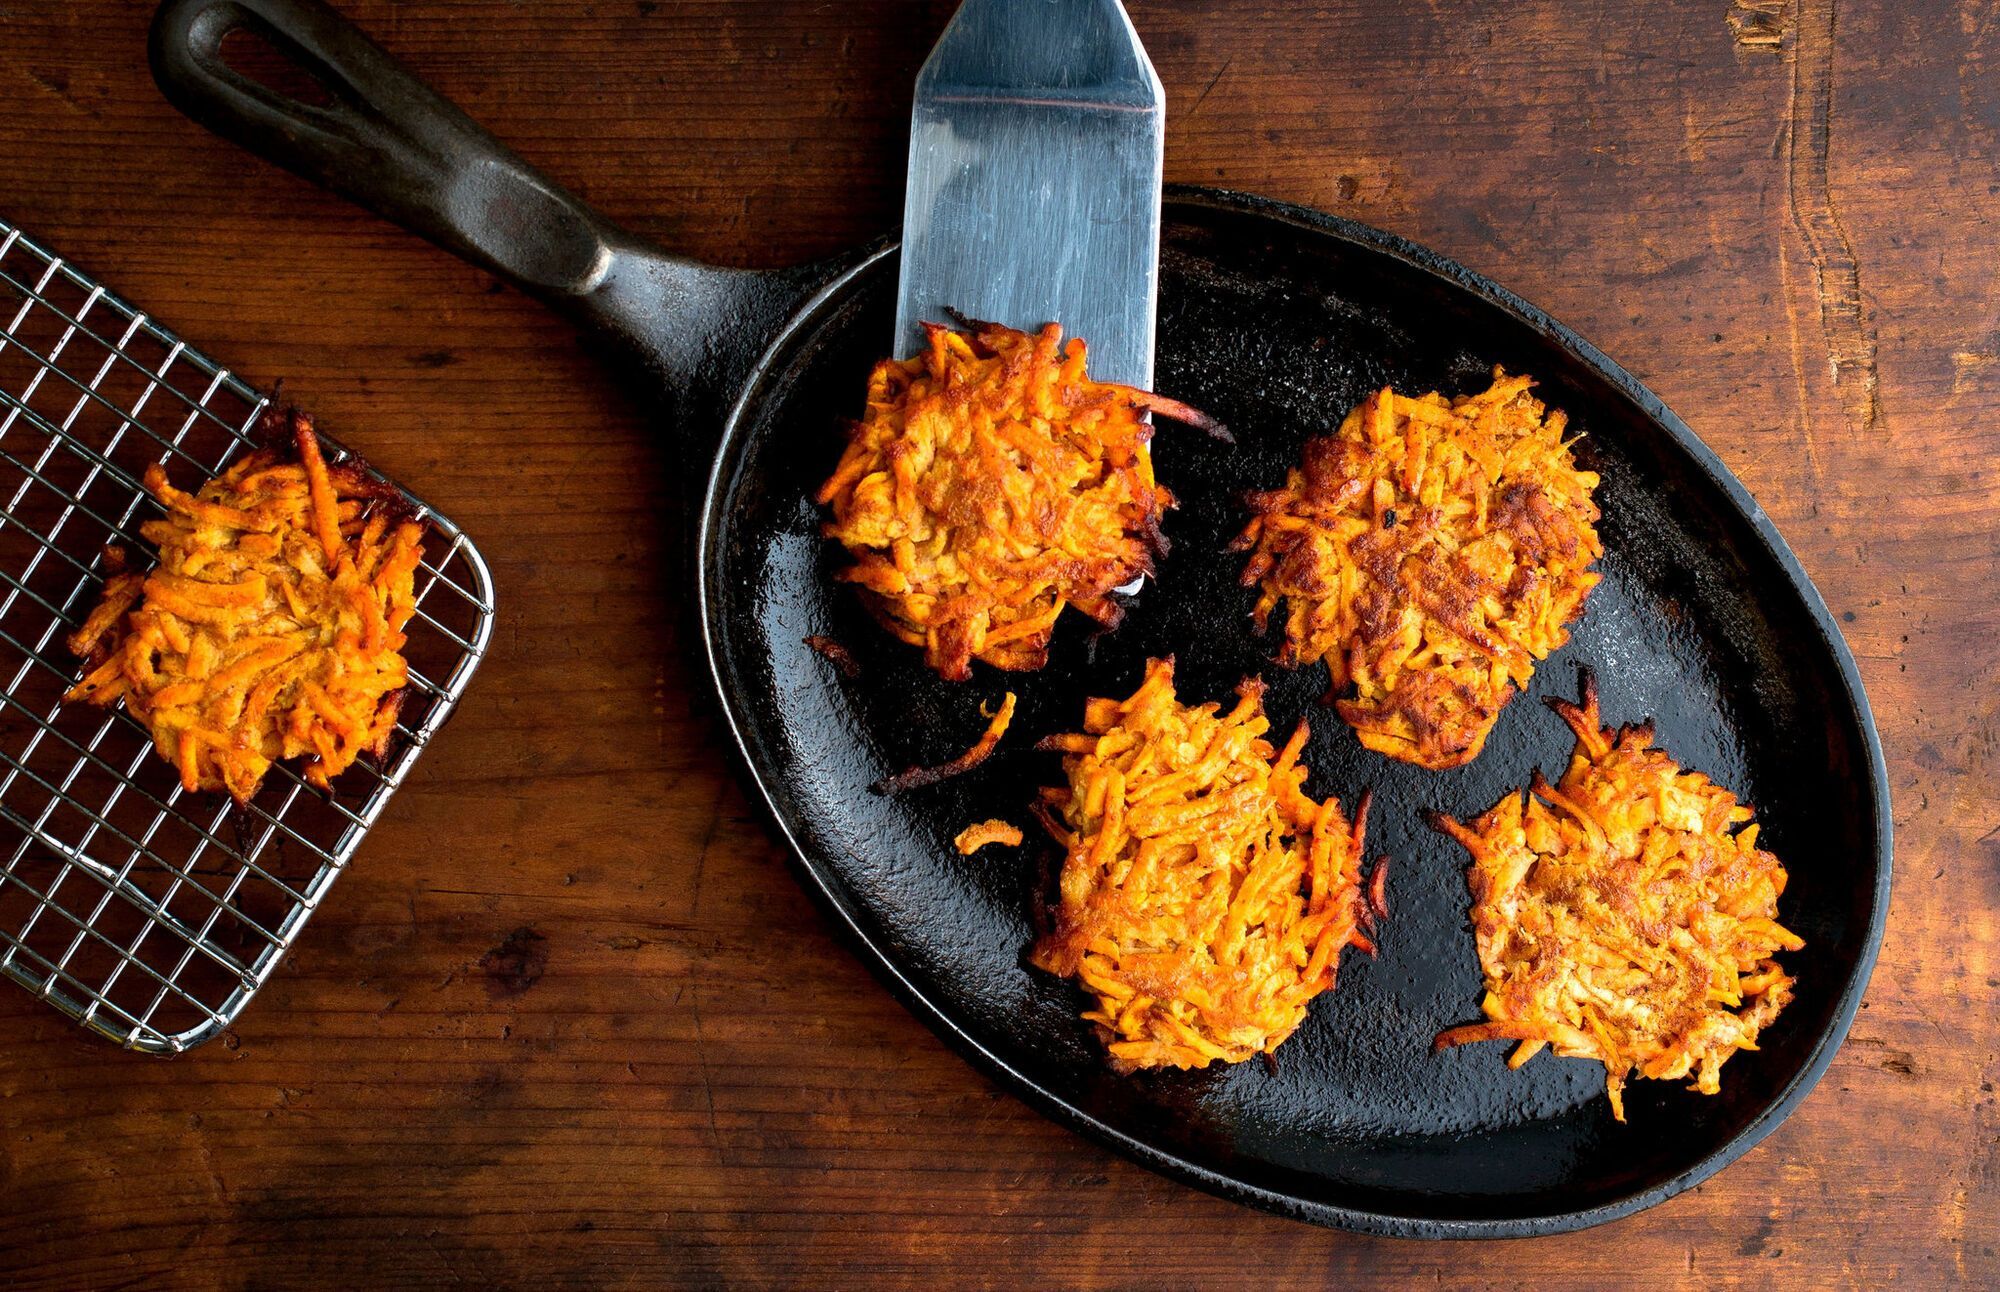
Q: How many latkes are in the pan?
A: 4